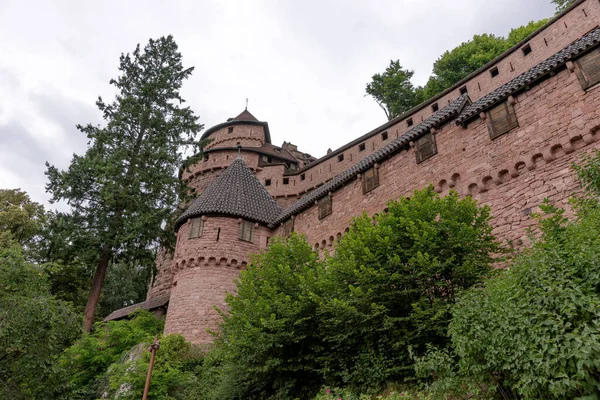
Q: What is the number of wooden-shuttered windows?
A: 8